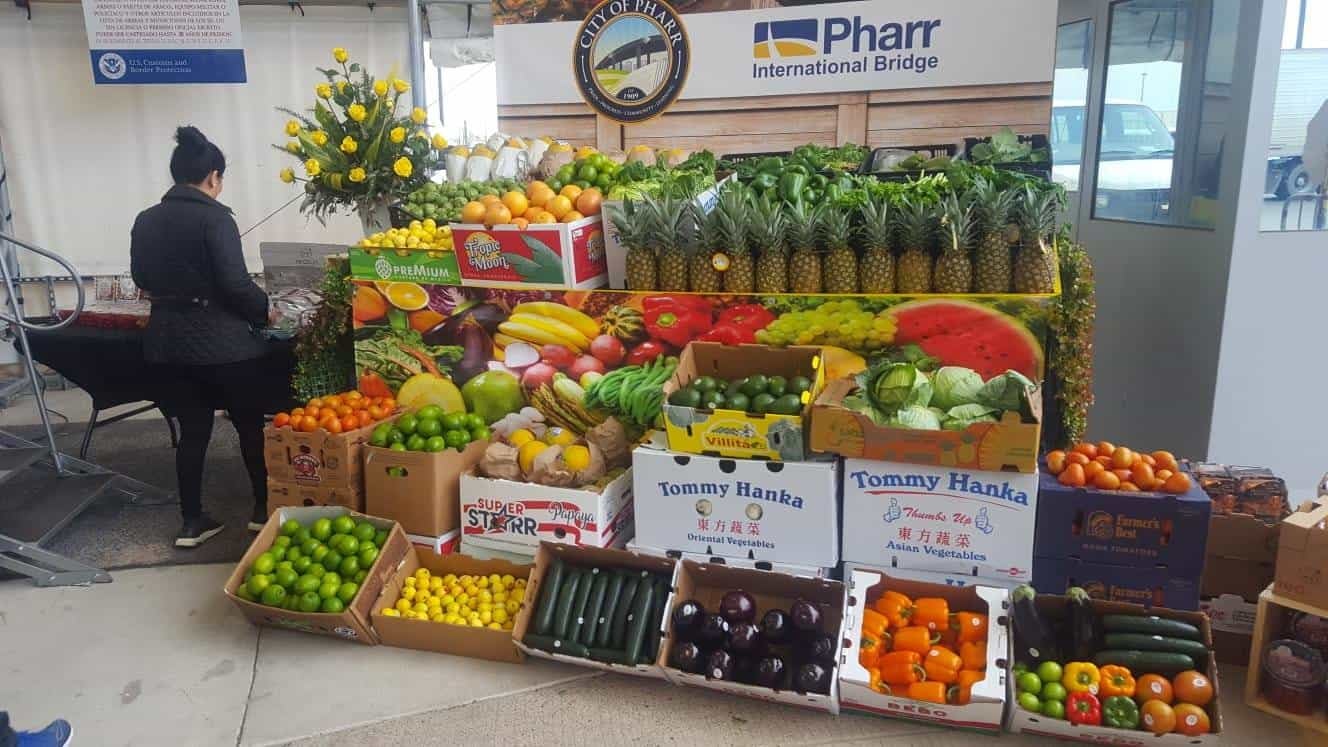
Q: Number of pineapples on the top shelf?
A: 12